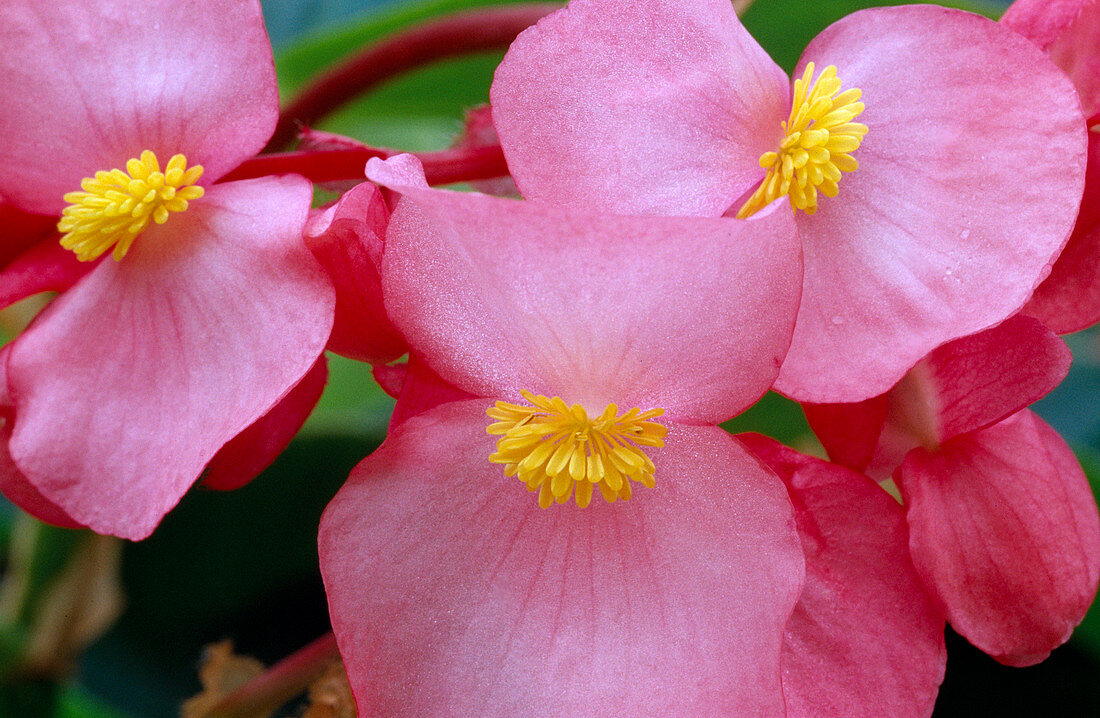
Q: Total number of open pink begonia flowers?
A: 3